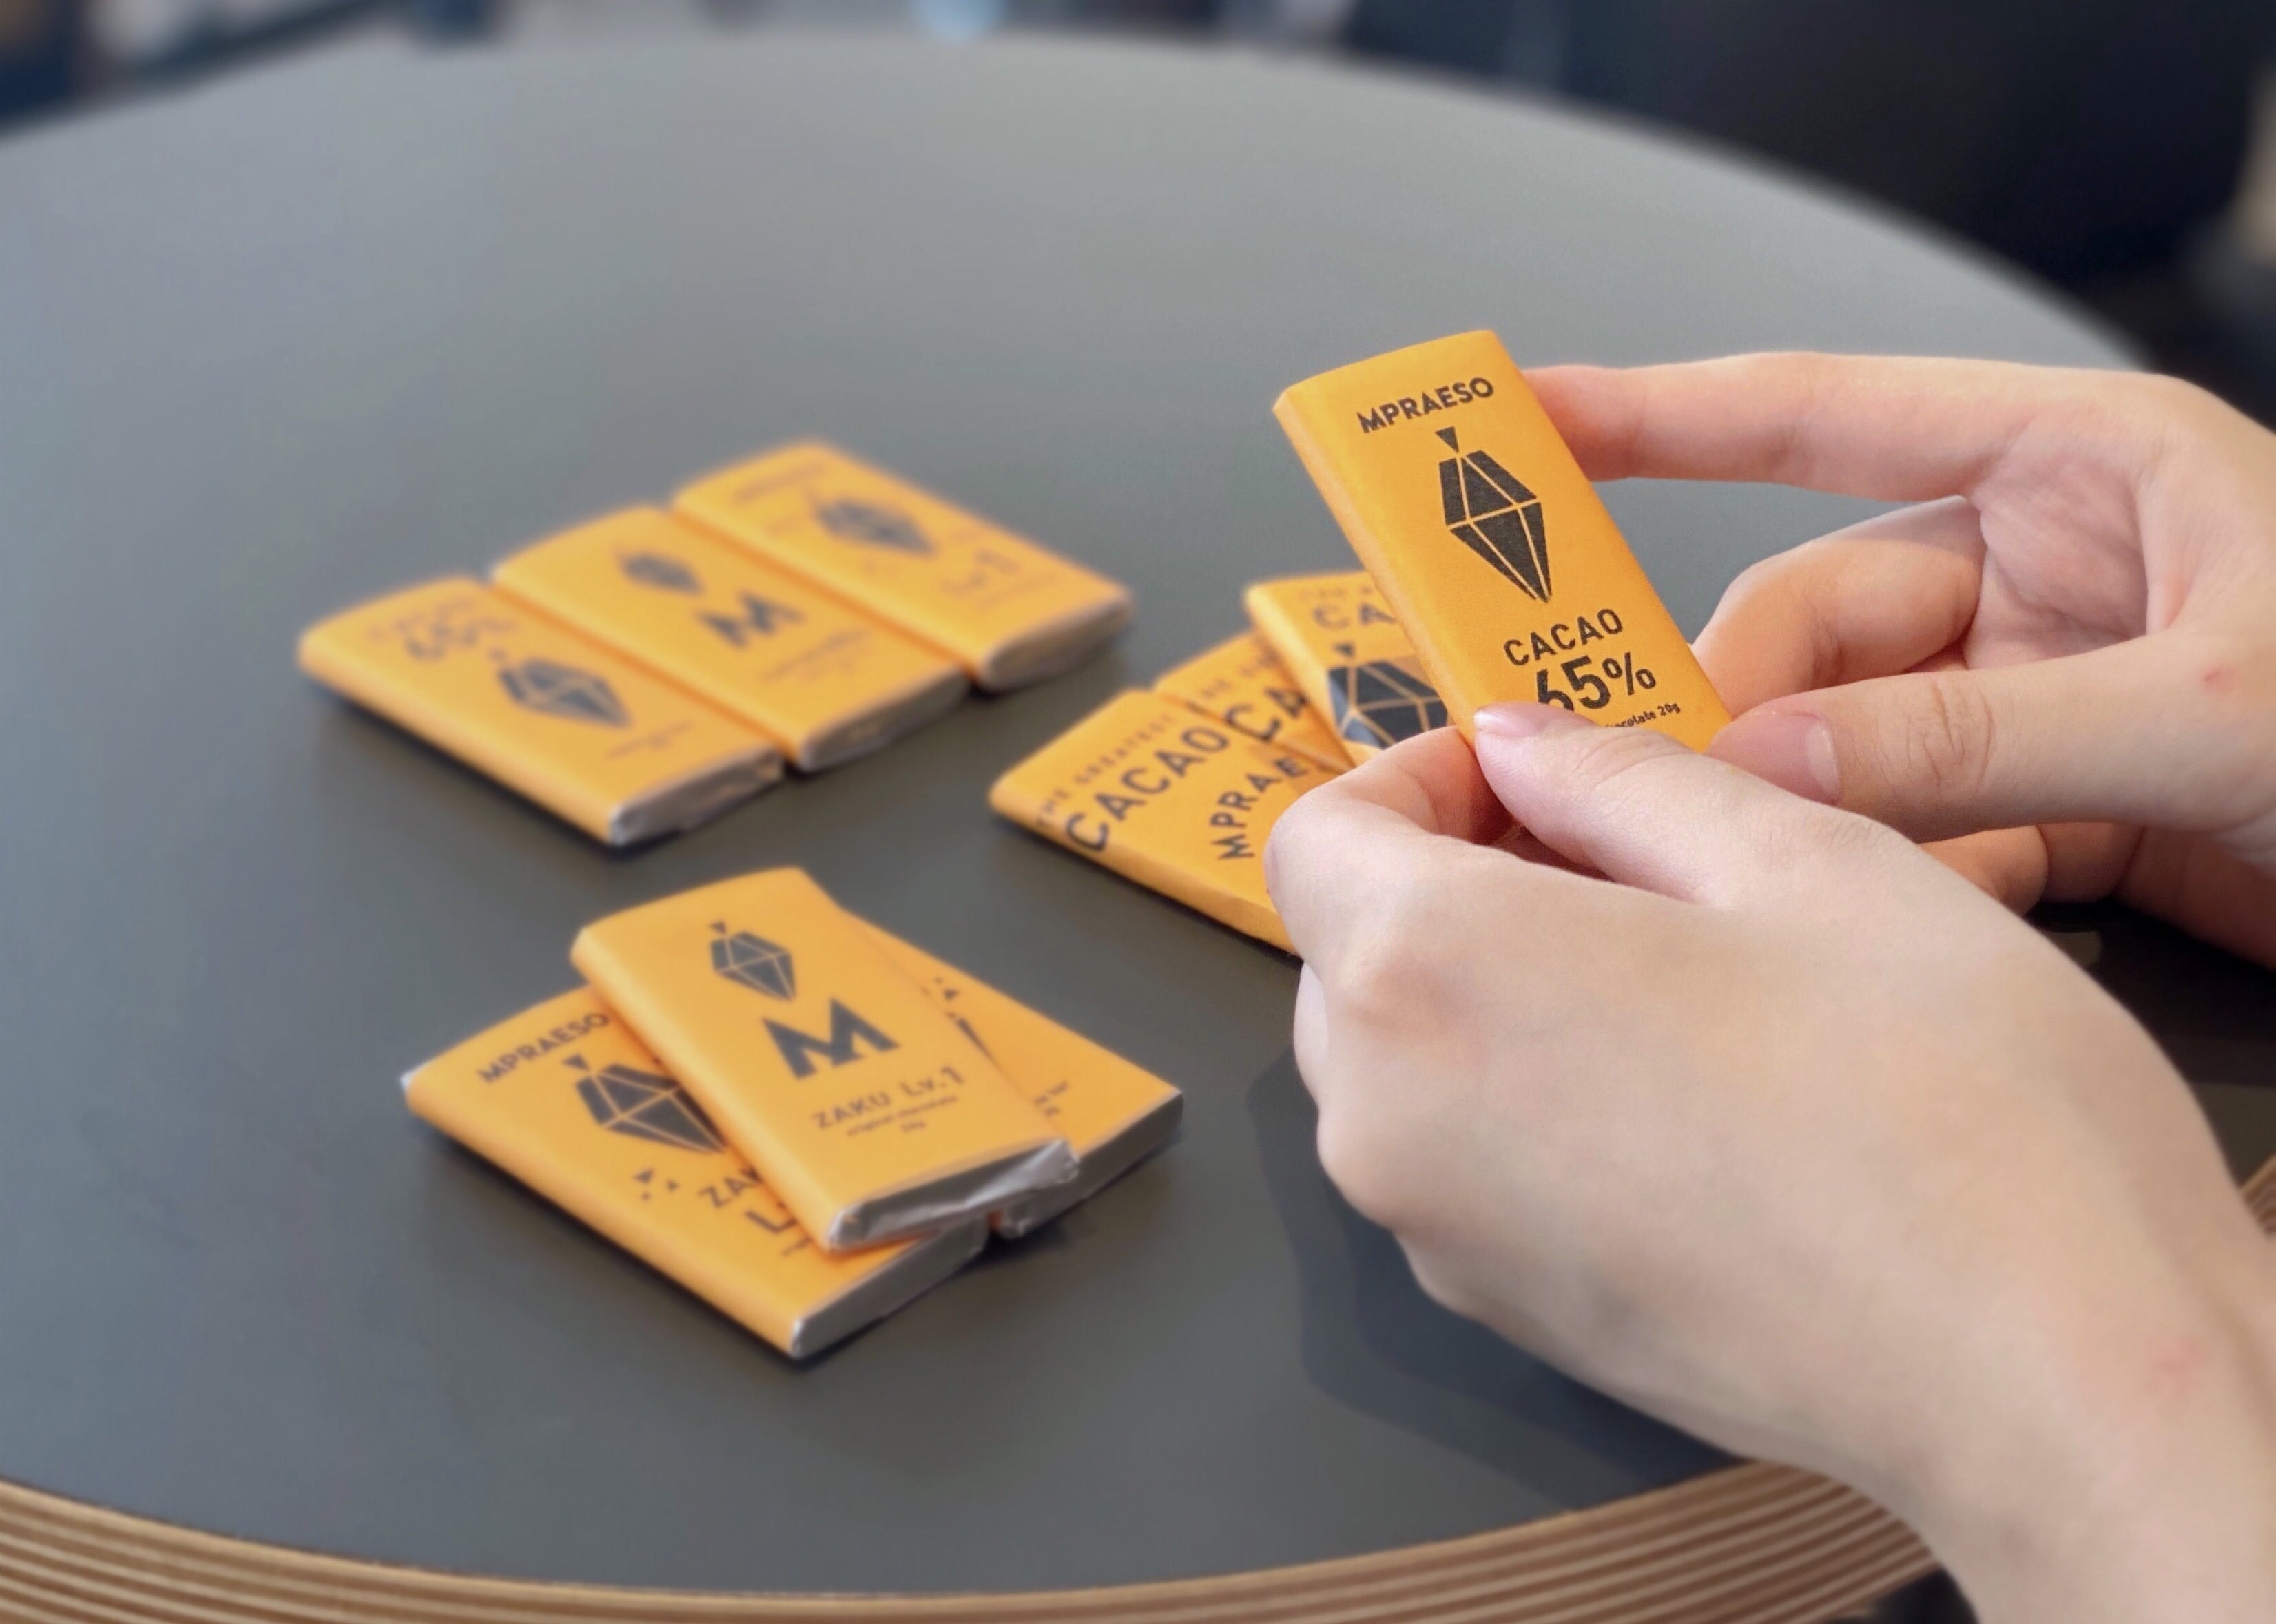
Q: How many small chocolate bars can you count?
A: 10